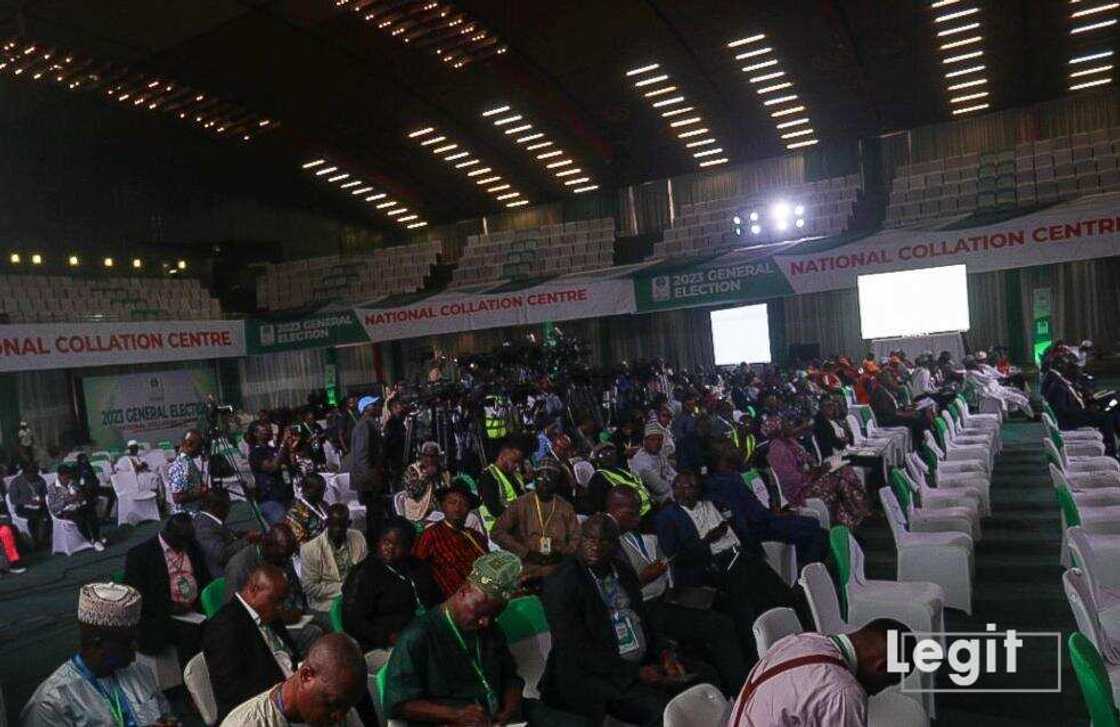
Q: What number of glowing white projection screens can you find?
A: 2